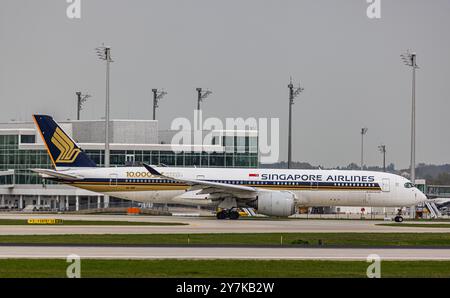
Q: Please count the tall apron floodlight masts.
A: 8